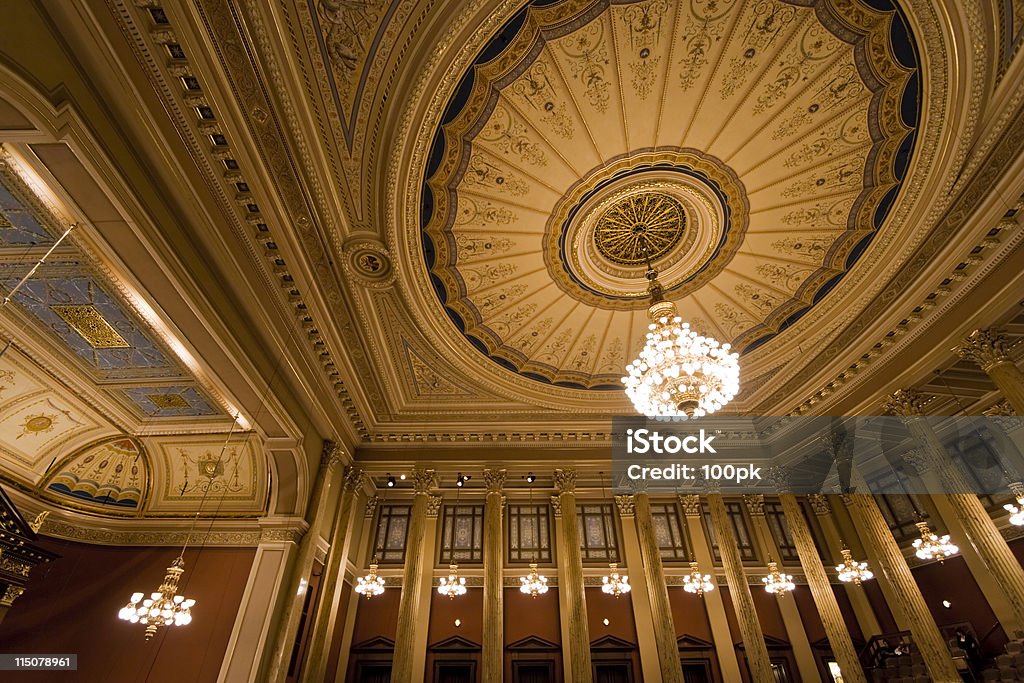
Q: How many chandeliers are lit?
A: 11